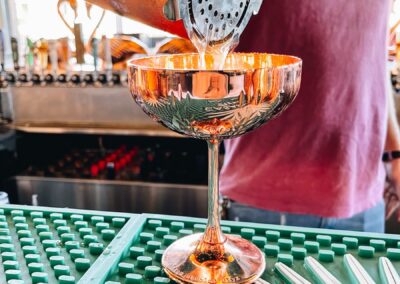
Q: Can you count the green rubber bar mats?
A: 2